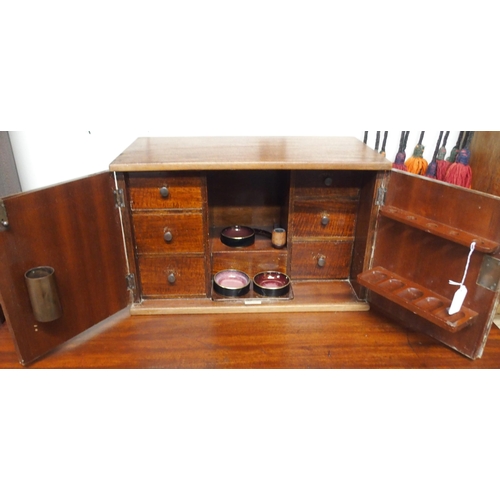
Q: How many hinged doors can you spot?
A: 2